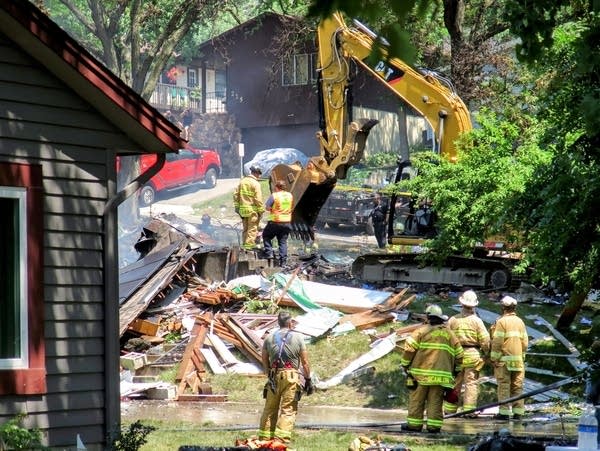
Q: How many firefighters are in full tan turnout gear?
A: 4